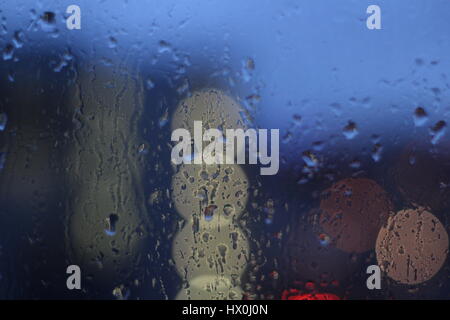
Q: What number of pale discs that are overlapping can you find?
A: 4